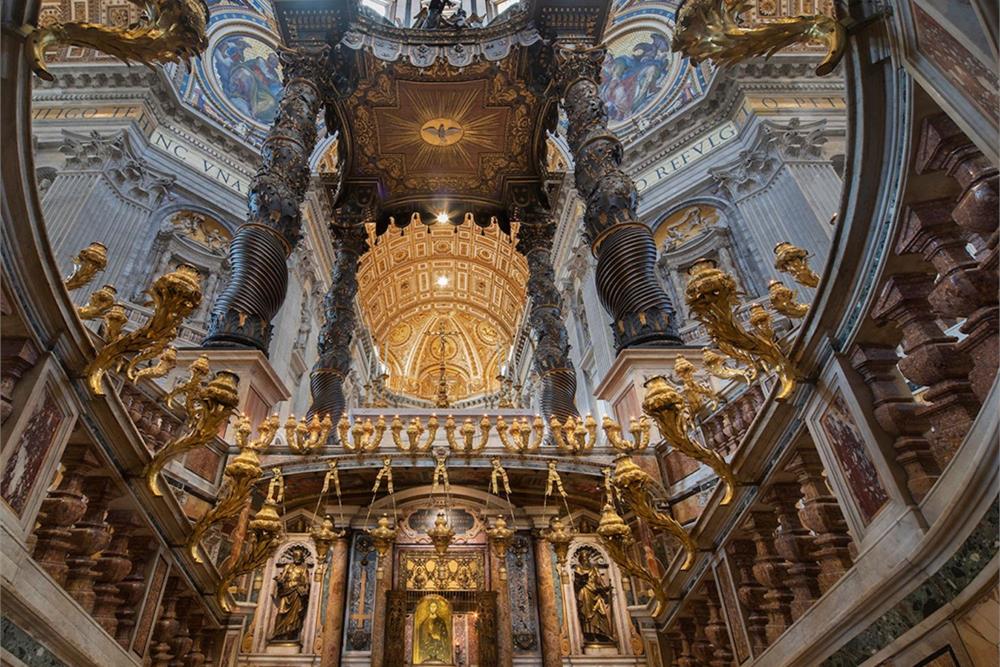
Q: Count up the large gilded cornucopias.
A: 10